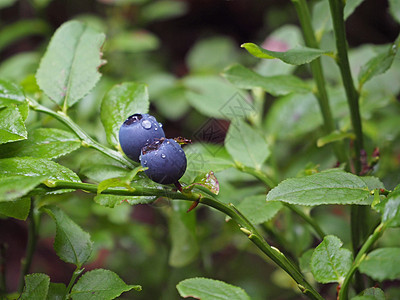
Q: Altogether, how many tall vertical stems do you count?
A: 2